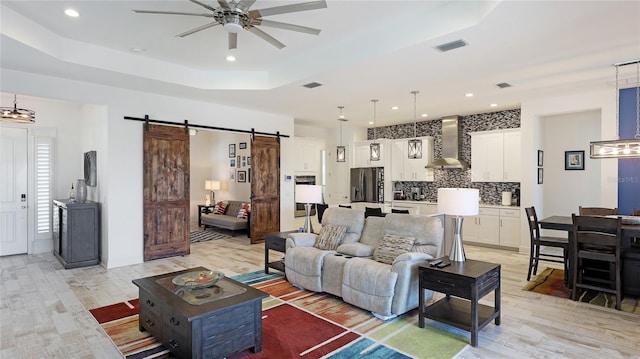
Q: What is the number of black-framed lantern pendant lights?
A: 3